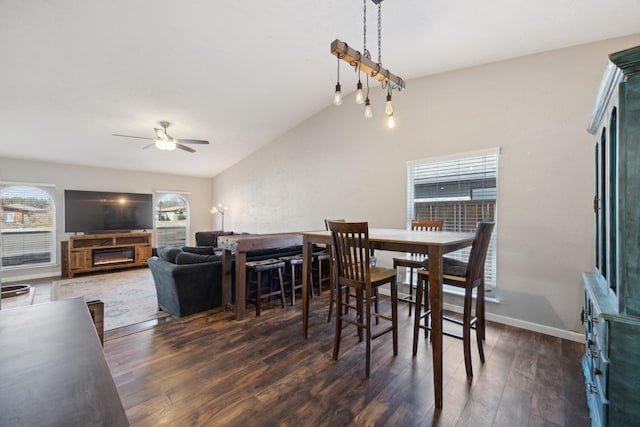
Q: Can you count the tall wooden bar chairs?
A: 4